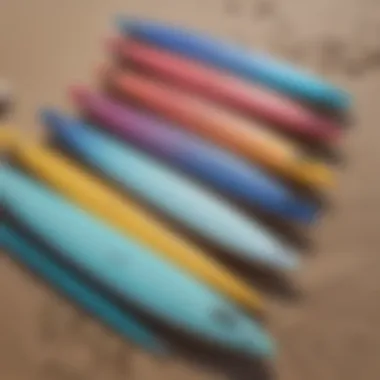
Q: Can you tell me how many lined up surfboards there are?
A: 8